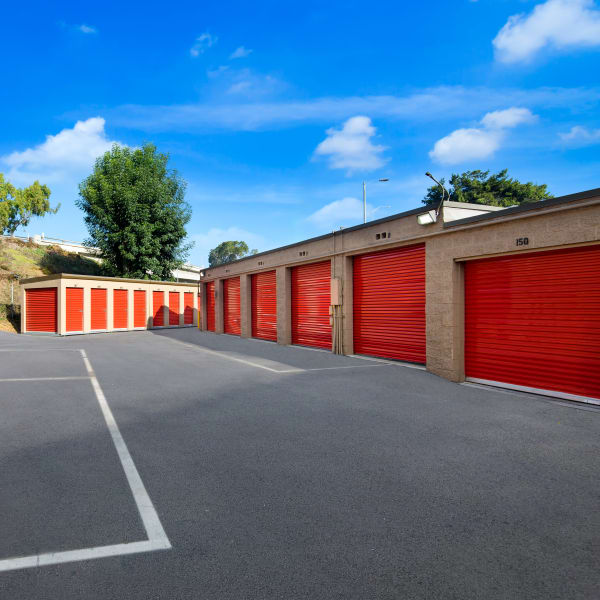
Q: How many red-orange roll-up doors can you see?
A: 14